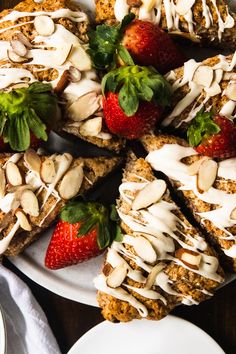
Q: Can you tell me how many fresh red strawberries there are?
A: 5